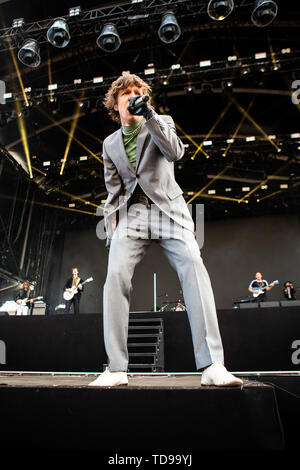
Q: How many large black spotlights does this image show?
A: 6